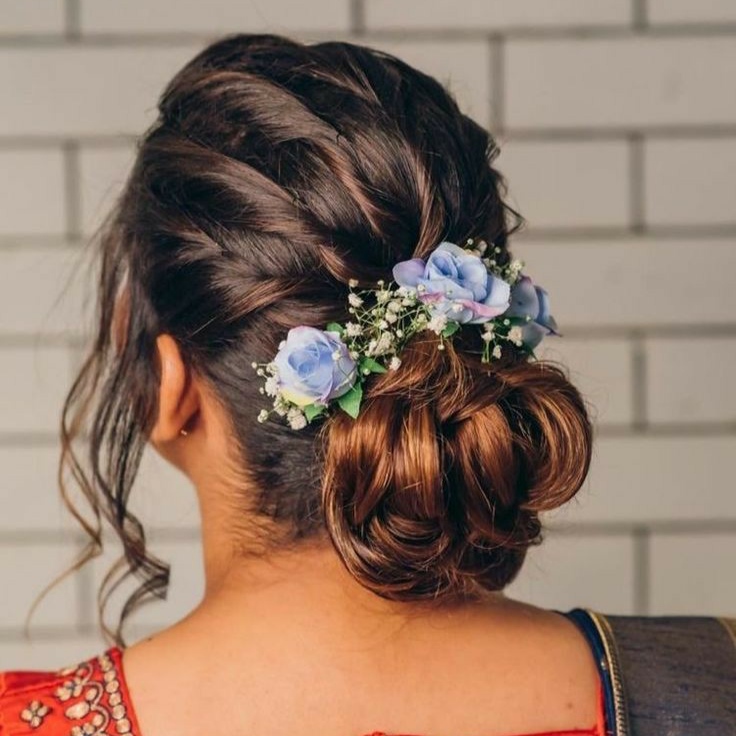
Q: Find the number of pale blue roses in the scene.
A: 3